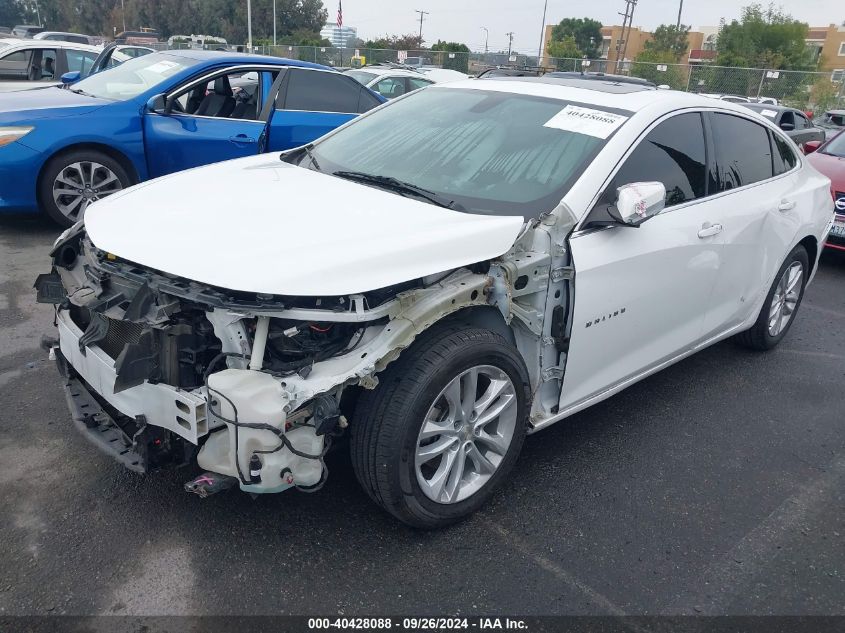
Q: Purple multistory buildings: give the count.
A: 0